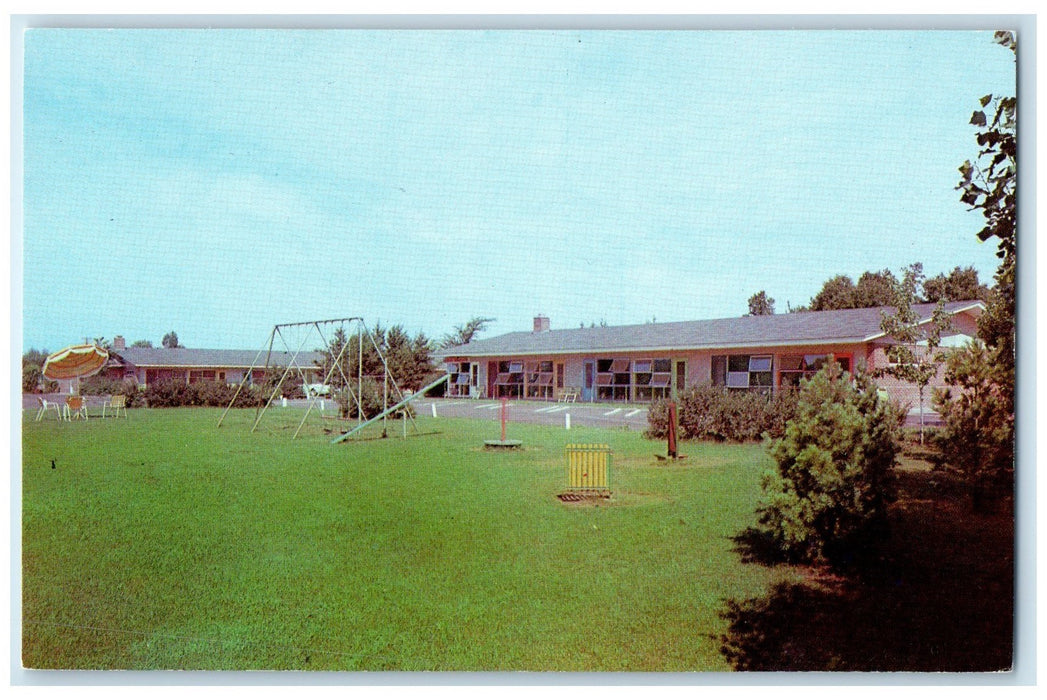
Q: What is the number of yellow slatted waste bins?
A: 1